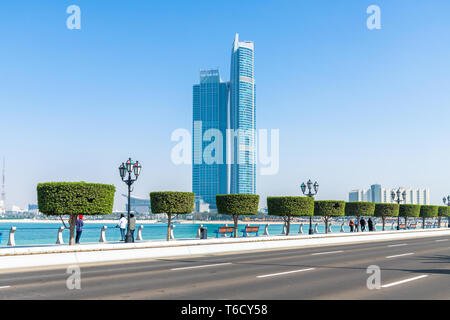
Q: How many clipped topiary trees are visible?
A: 10